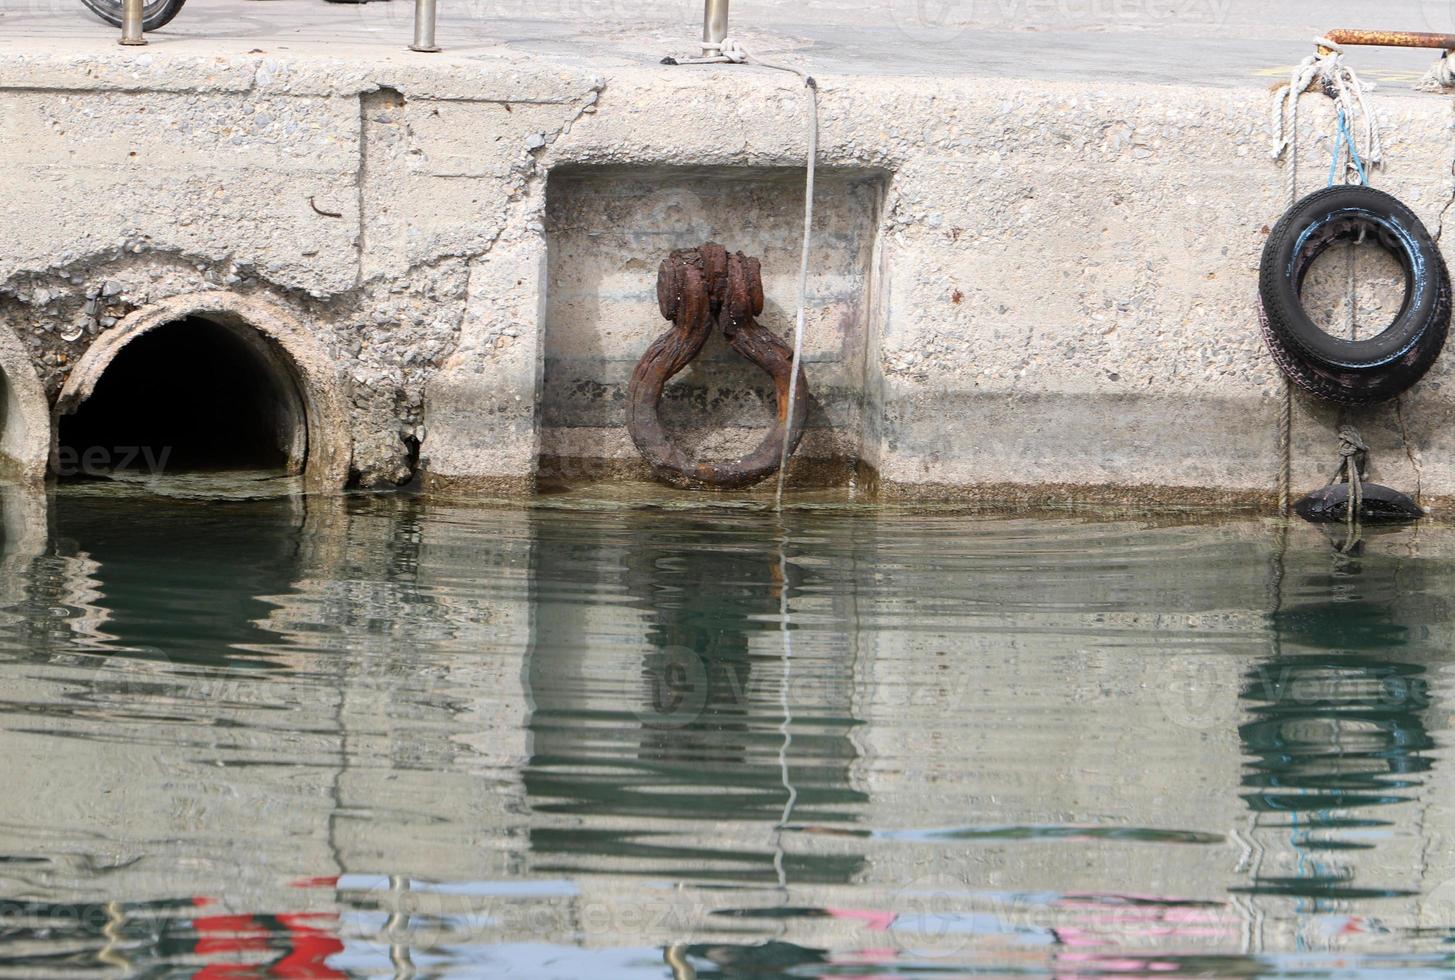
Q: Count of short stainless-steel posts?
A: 3